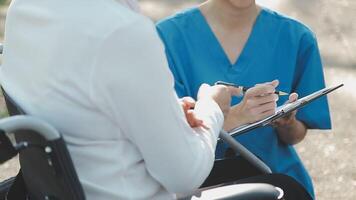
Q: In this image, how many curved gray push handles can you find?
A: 1